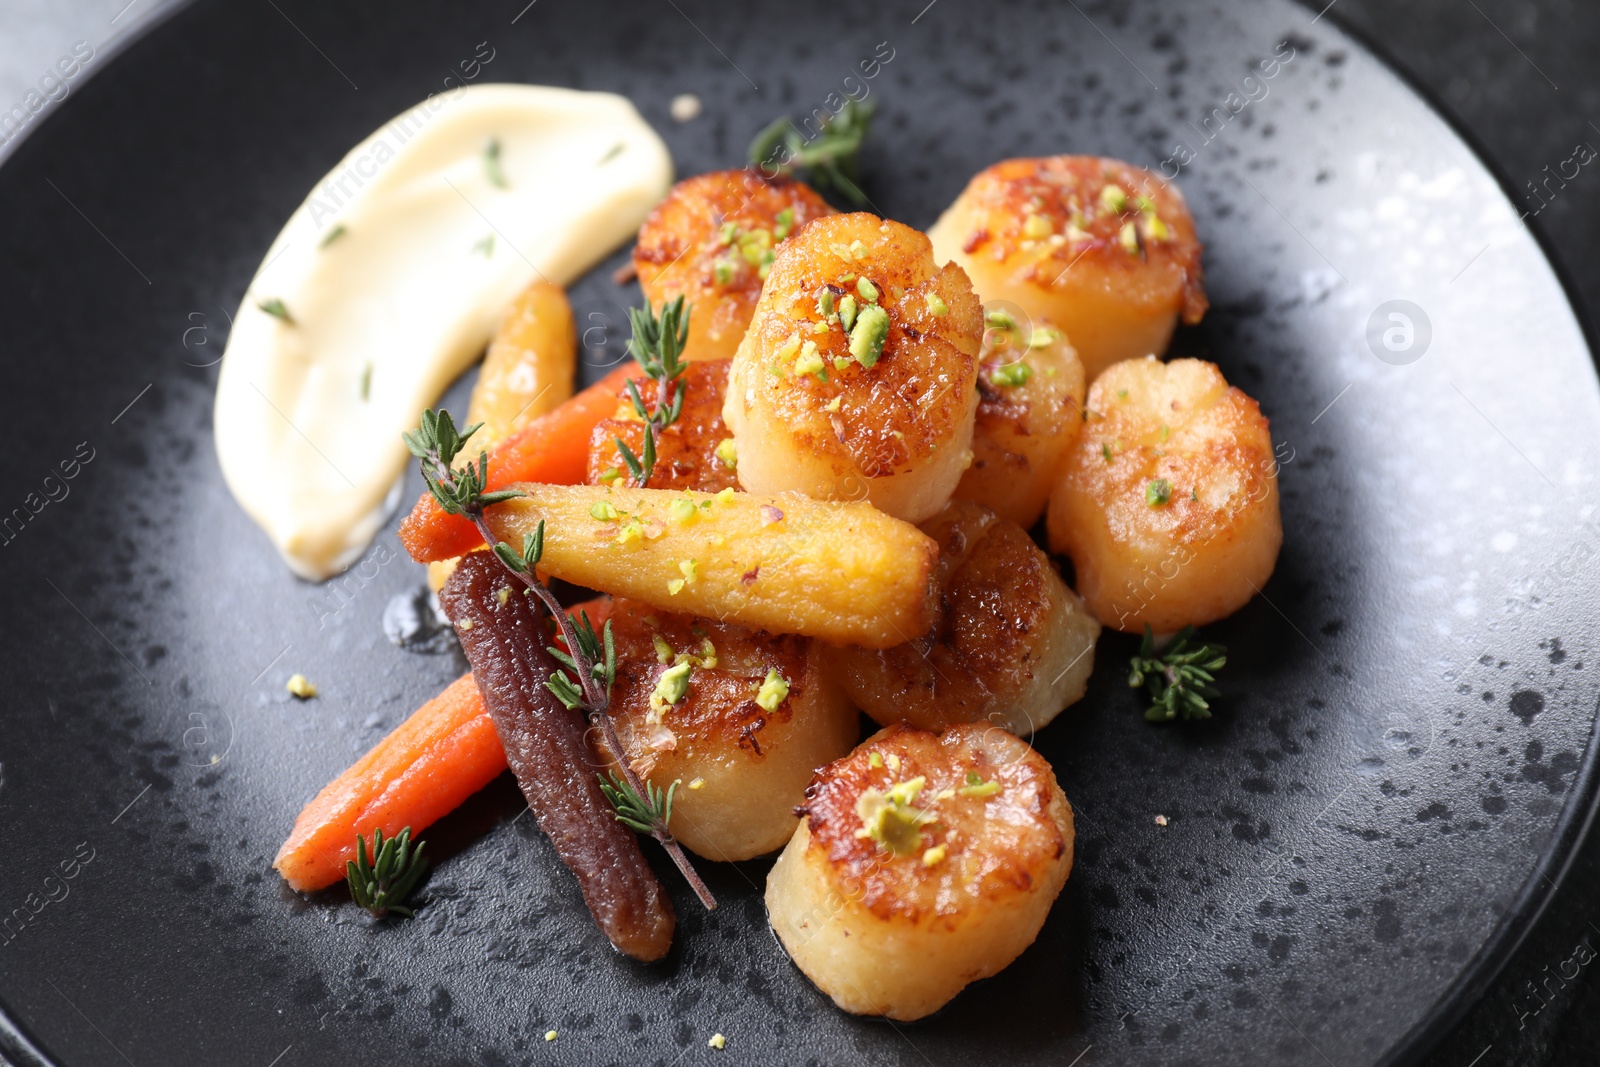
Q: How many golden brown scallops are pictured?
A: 9